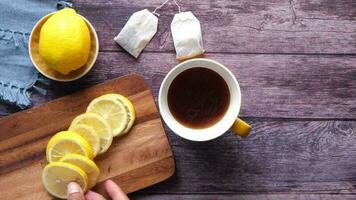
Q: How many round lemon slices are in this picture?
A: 7